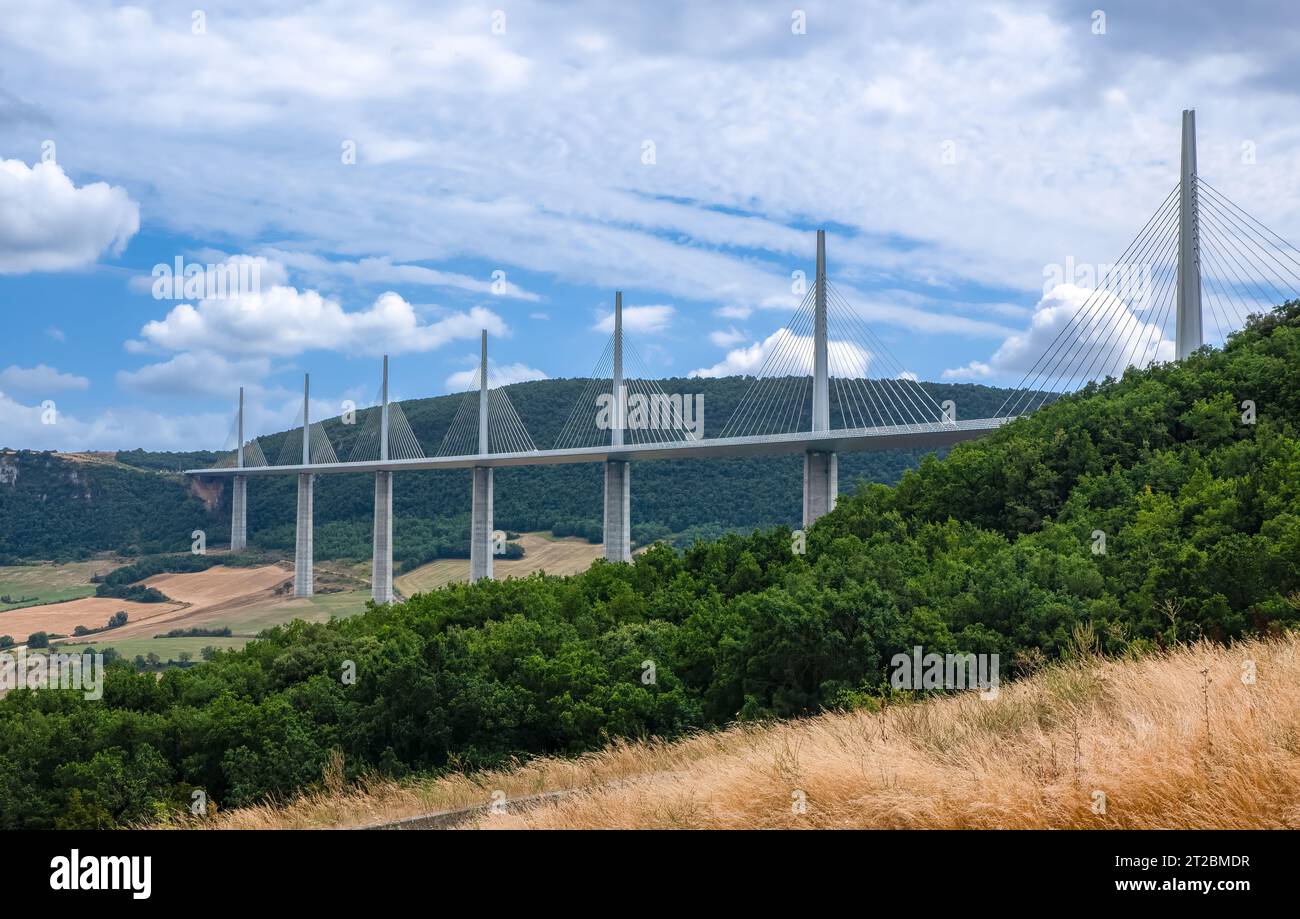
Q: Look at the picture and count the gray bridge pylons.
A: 7